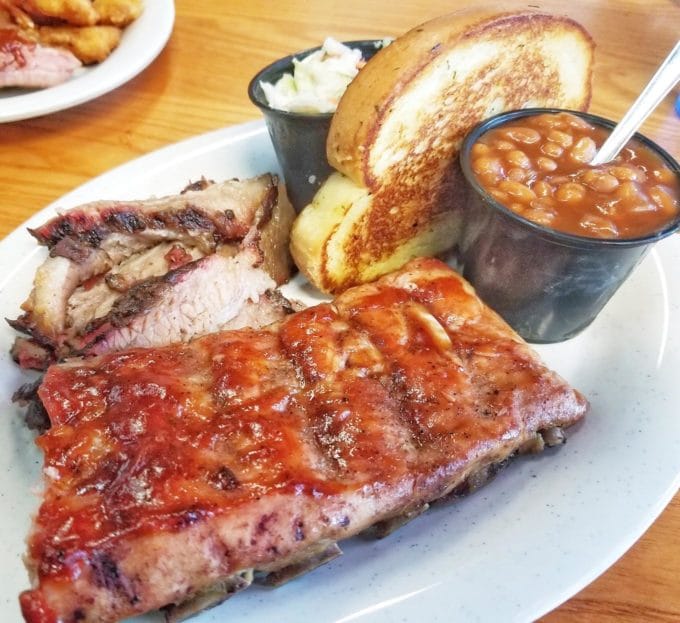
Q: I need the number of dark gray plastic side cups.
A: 2